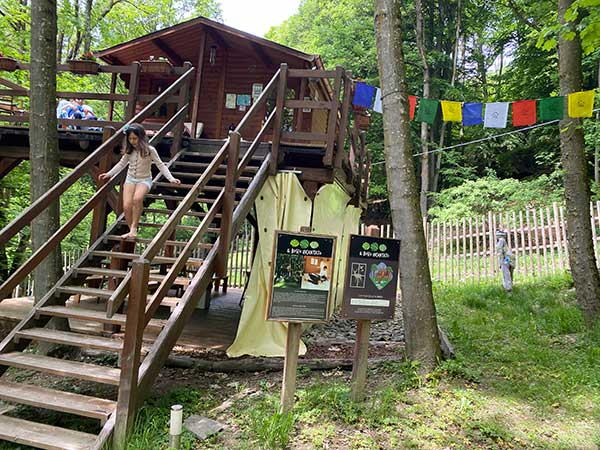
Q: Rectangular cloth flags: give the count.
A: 10